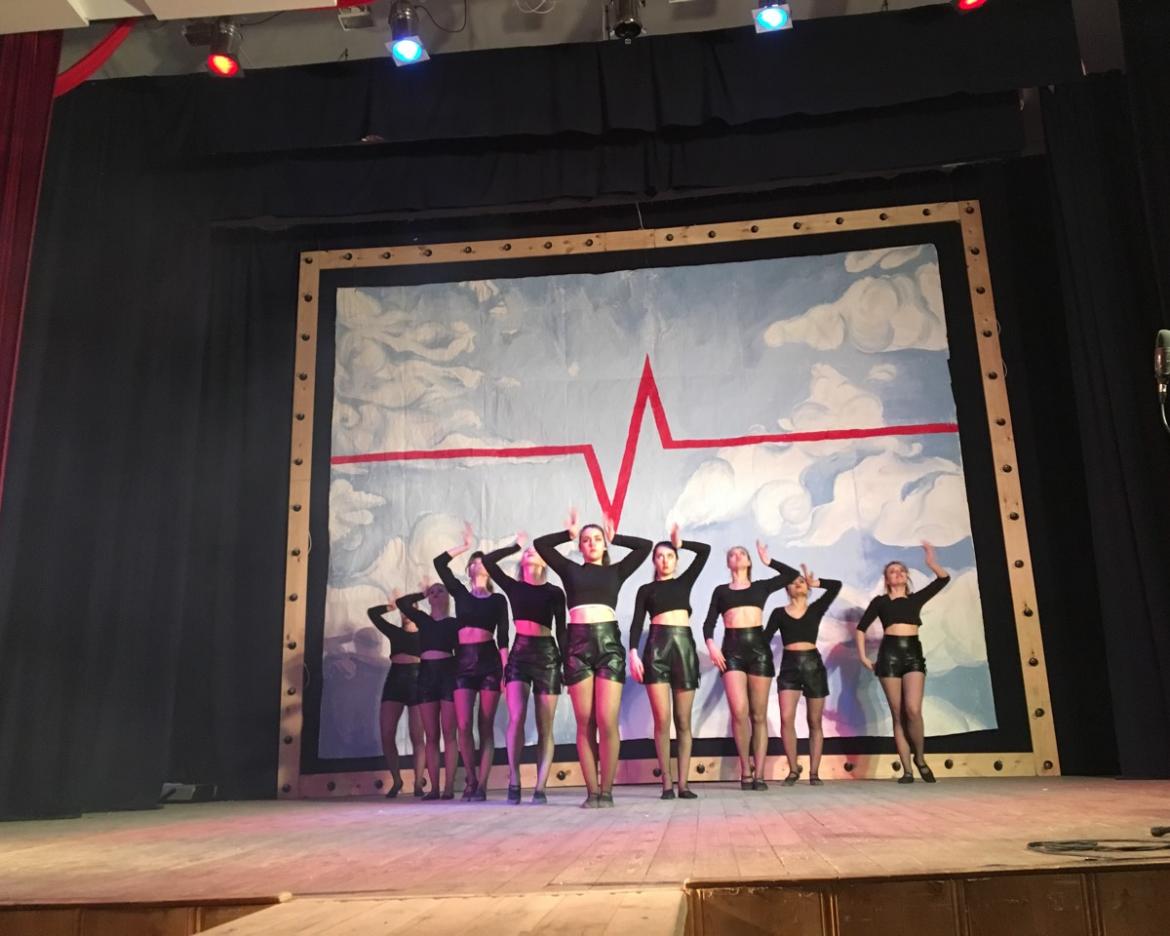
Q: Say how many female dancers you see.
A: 9